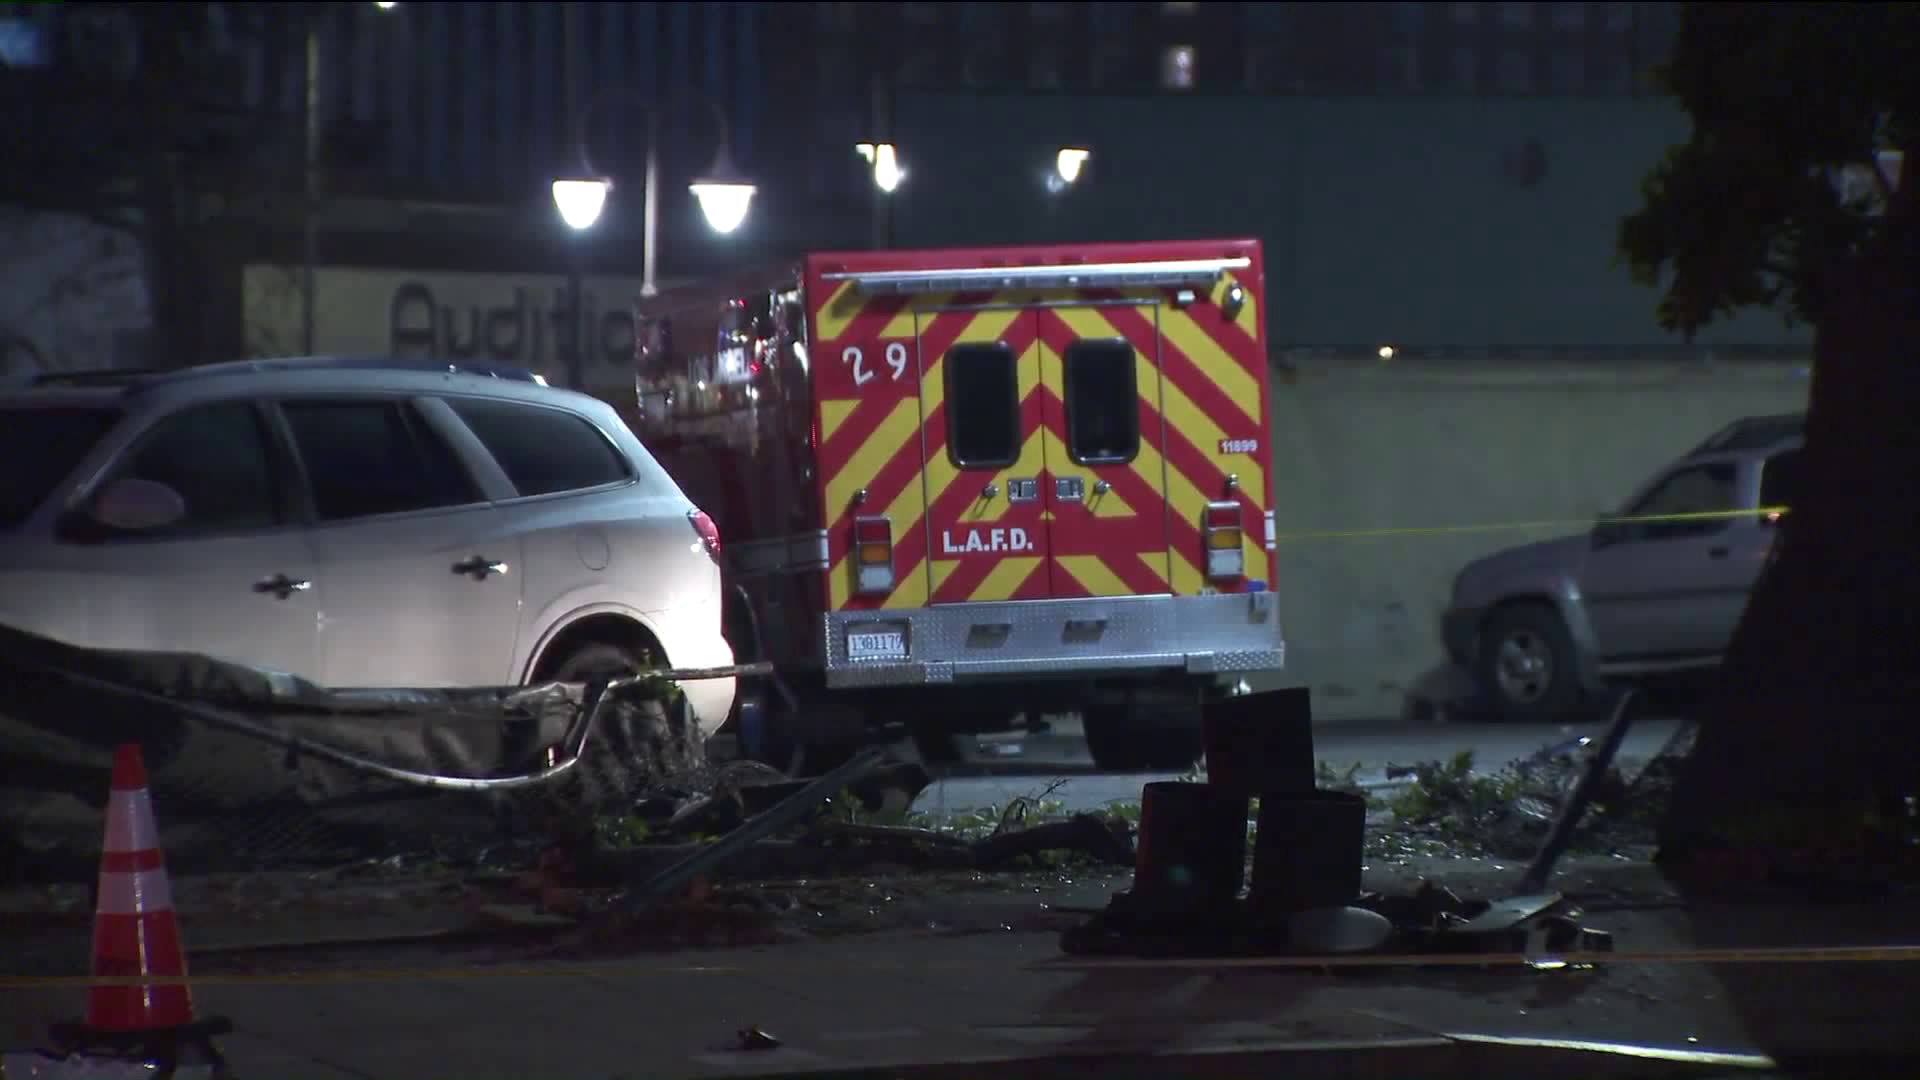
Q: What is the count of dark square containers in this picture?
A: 3